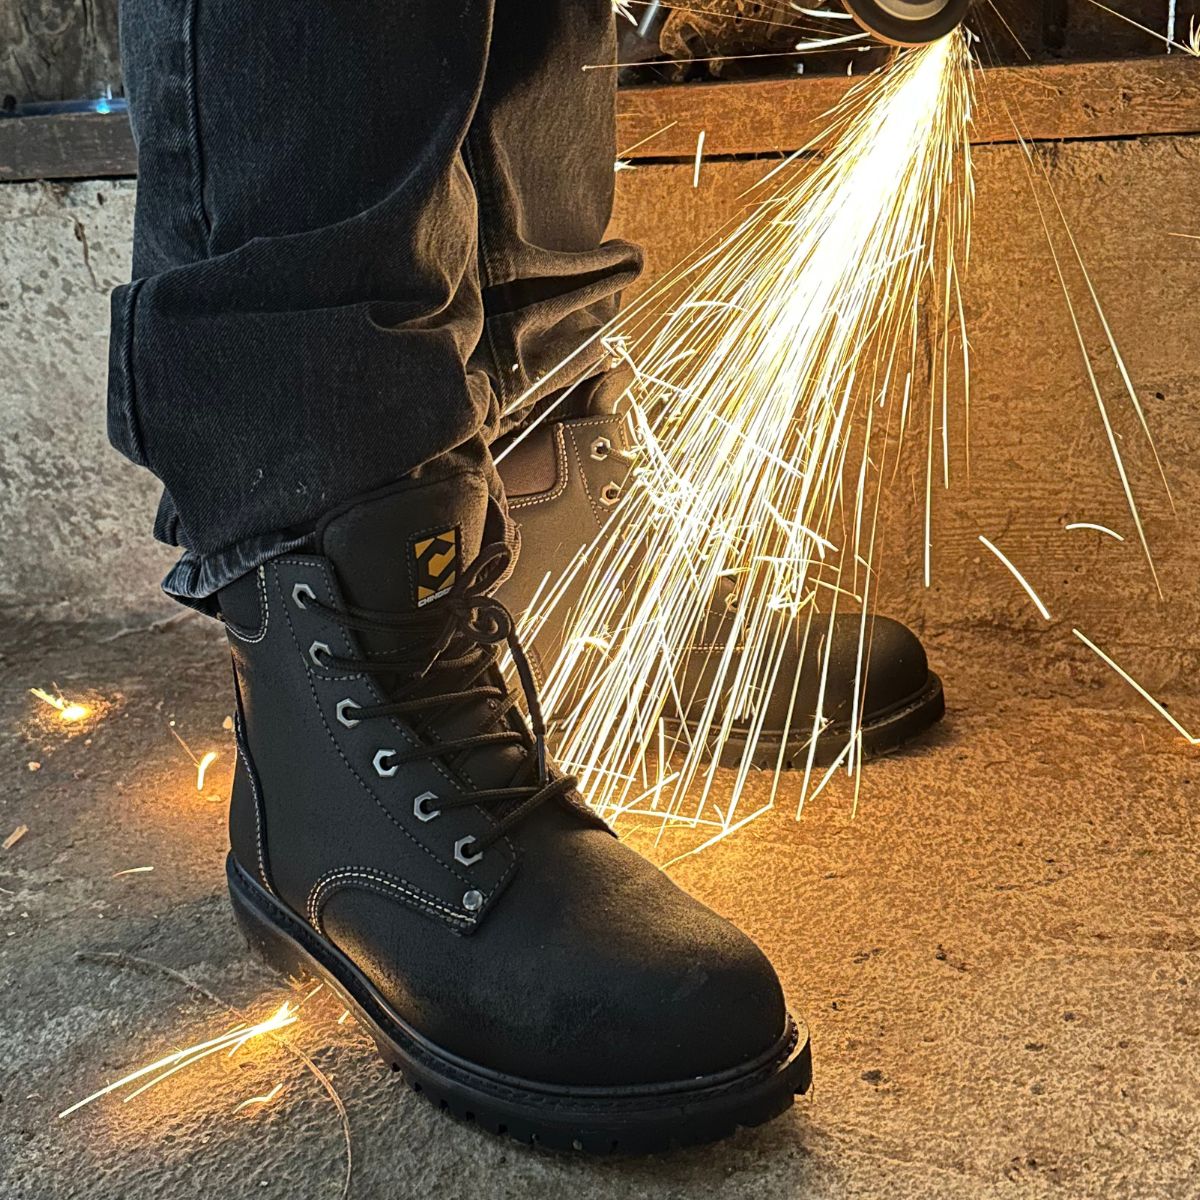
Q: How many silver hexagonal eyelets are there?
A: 8